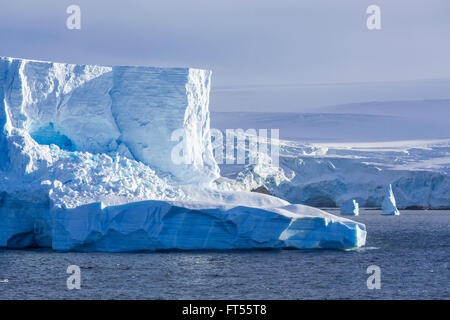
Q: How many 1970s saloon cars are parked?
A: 0